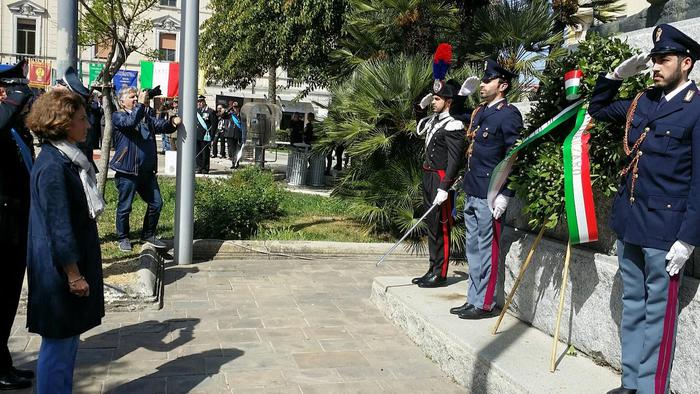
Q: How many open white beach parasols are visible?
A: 0